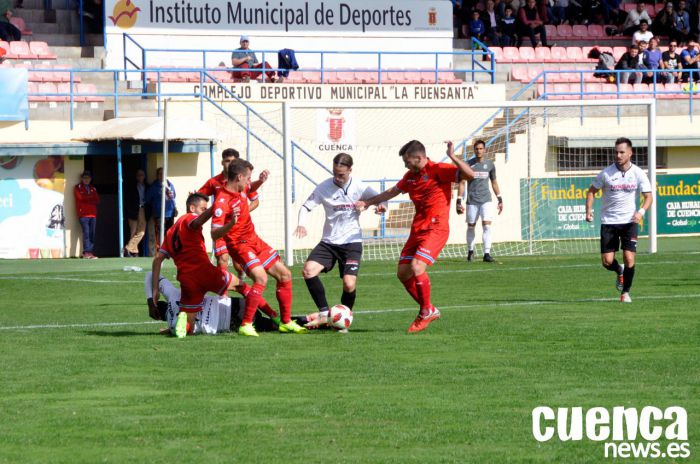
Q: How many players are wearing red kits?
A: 4